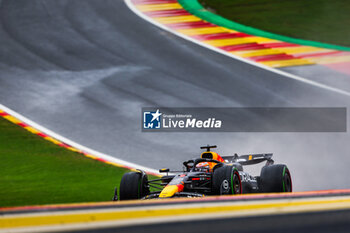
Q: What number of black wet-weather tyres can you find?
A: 3